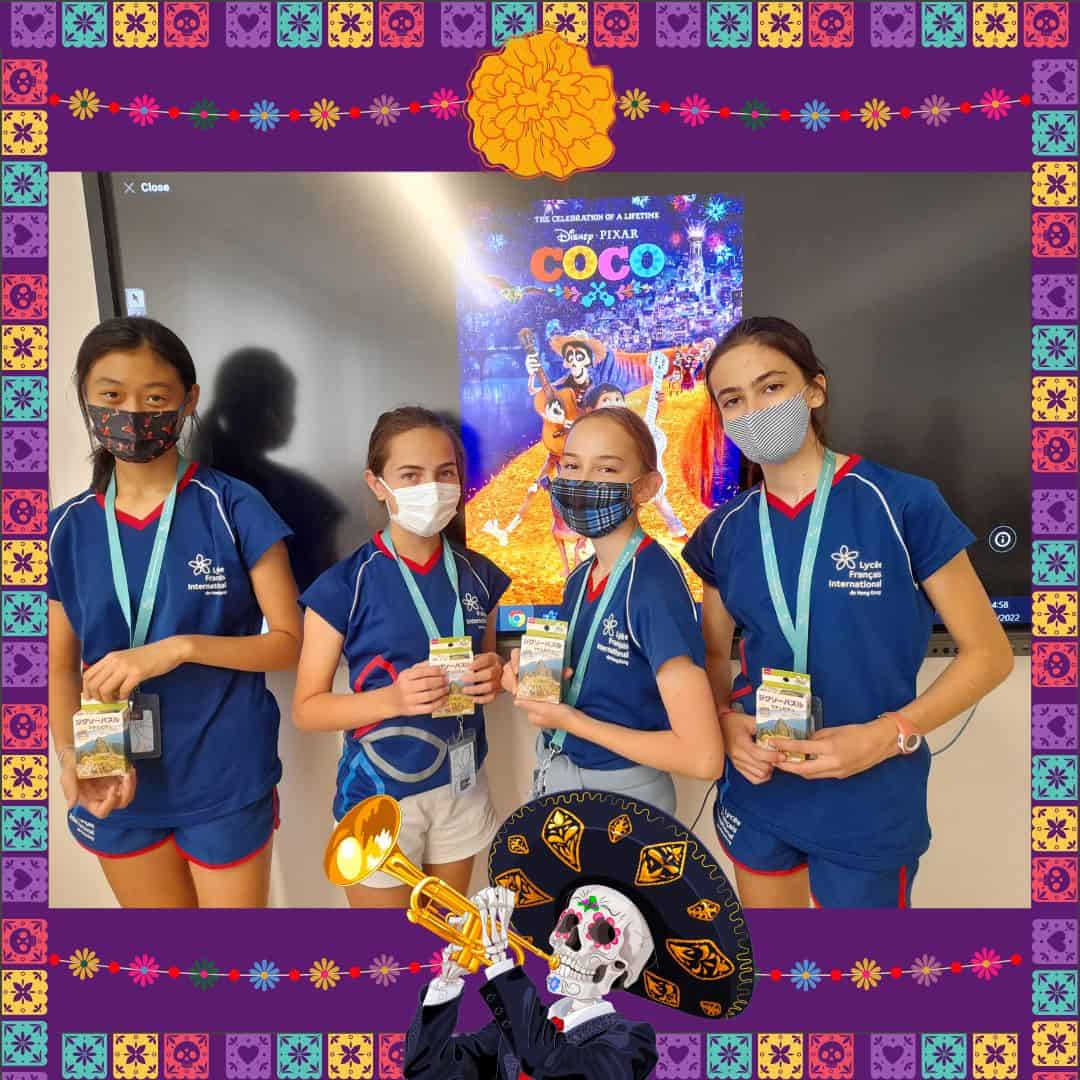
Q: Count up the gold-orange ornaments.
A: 9